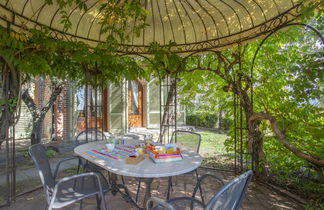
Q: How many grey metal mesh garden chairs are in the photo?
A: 4